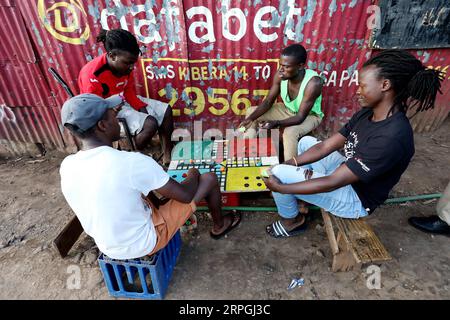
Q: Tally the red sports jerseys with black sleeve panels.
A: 1